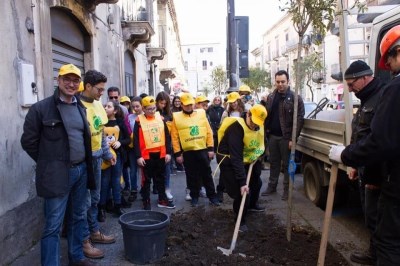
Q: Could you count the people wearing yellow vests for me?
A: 4